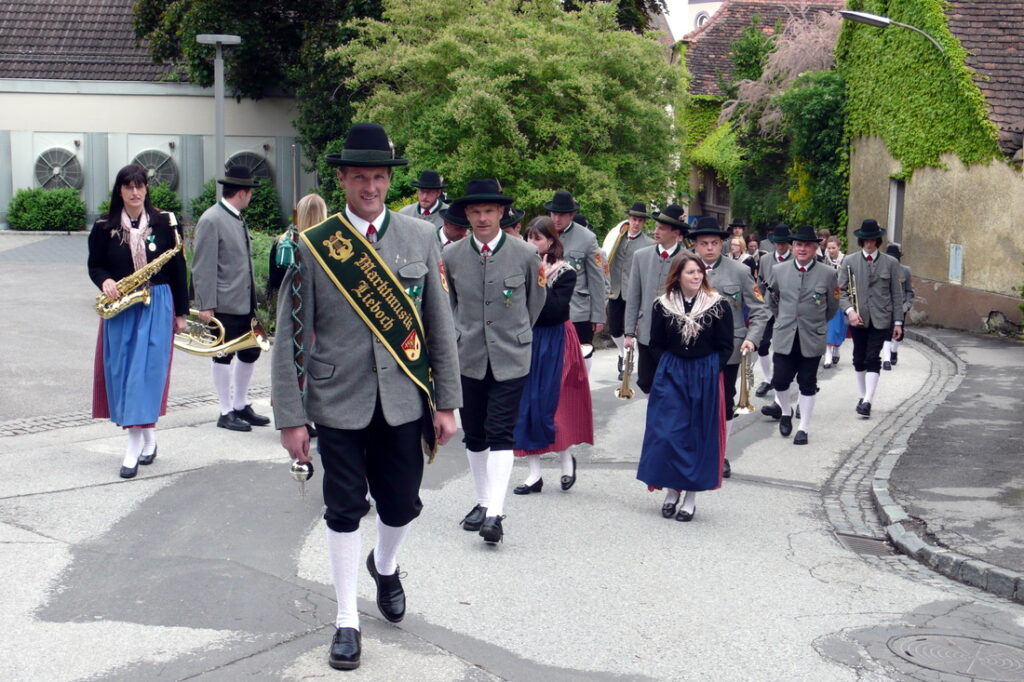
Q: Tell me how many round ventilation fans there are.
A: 3